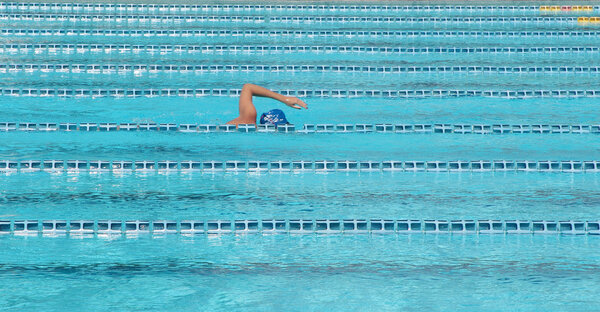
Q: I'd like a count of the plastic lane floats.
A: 9